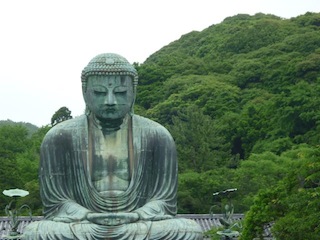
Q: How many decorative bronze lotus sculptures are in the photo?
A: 2